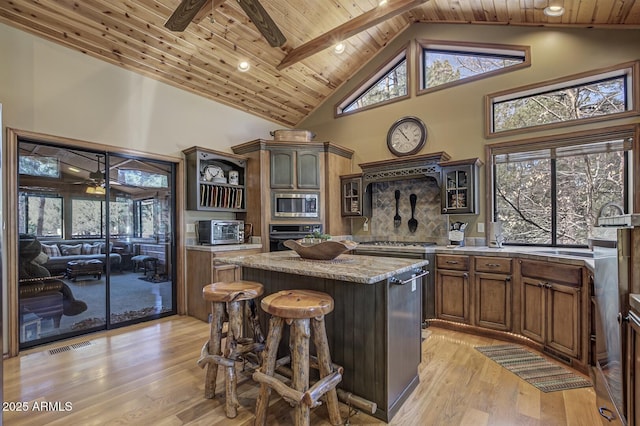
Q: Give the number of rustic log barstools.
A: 2